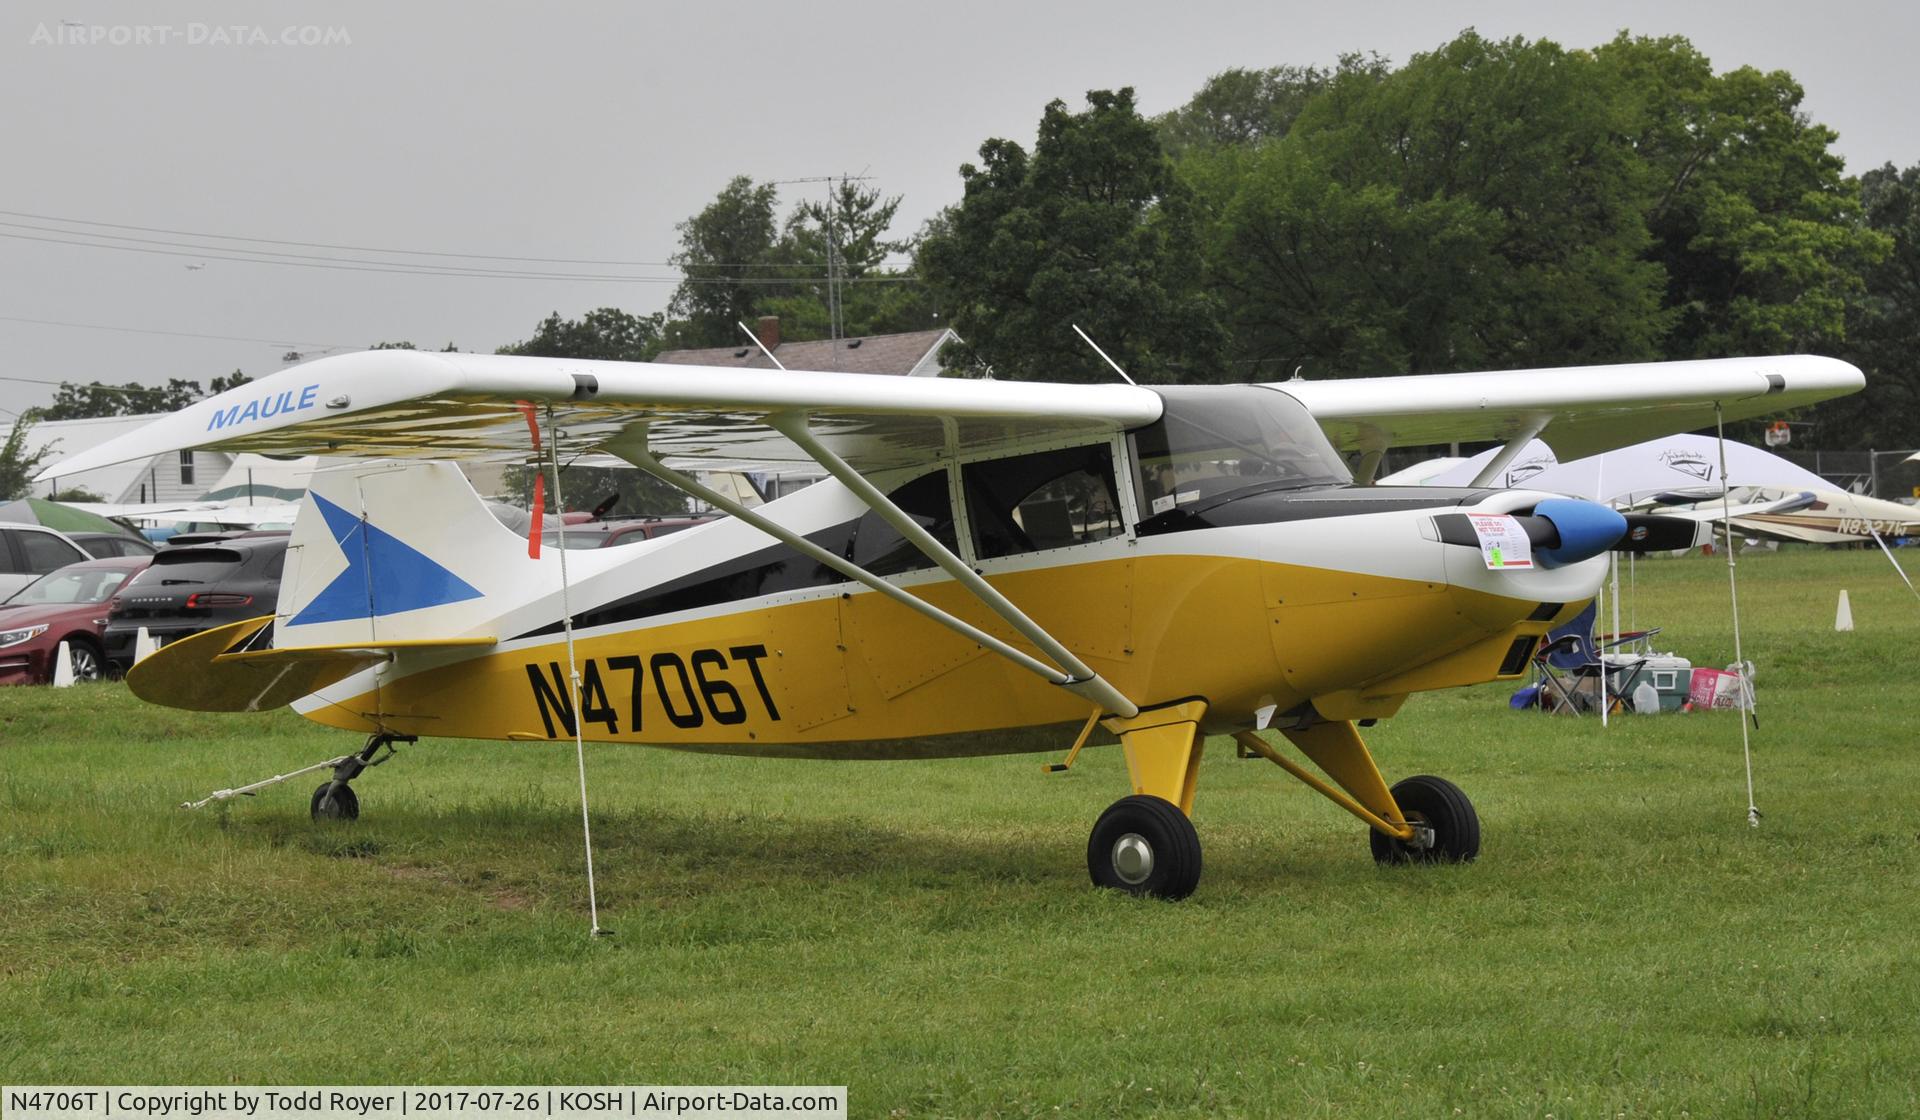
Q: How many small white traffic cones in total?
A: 3